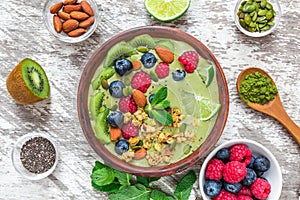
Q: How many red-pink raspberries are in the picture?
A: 12